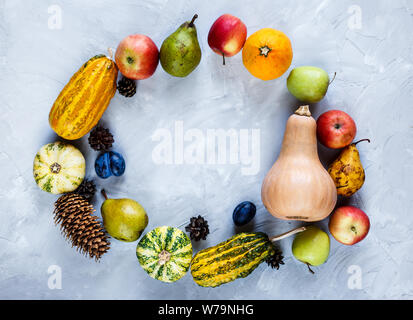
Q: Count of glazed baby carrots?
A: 0